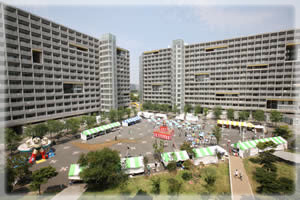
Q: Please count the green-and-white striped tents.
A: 6